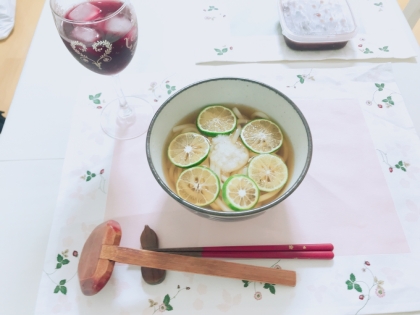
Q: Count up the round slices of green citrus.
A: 6